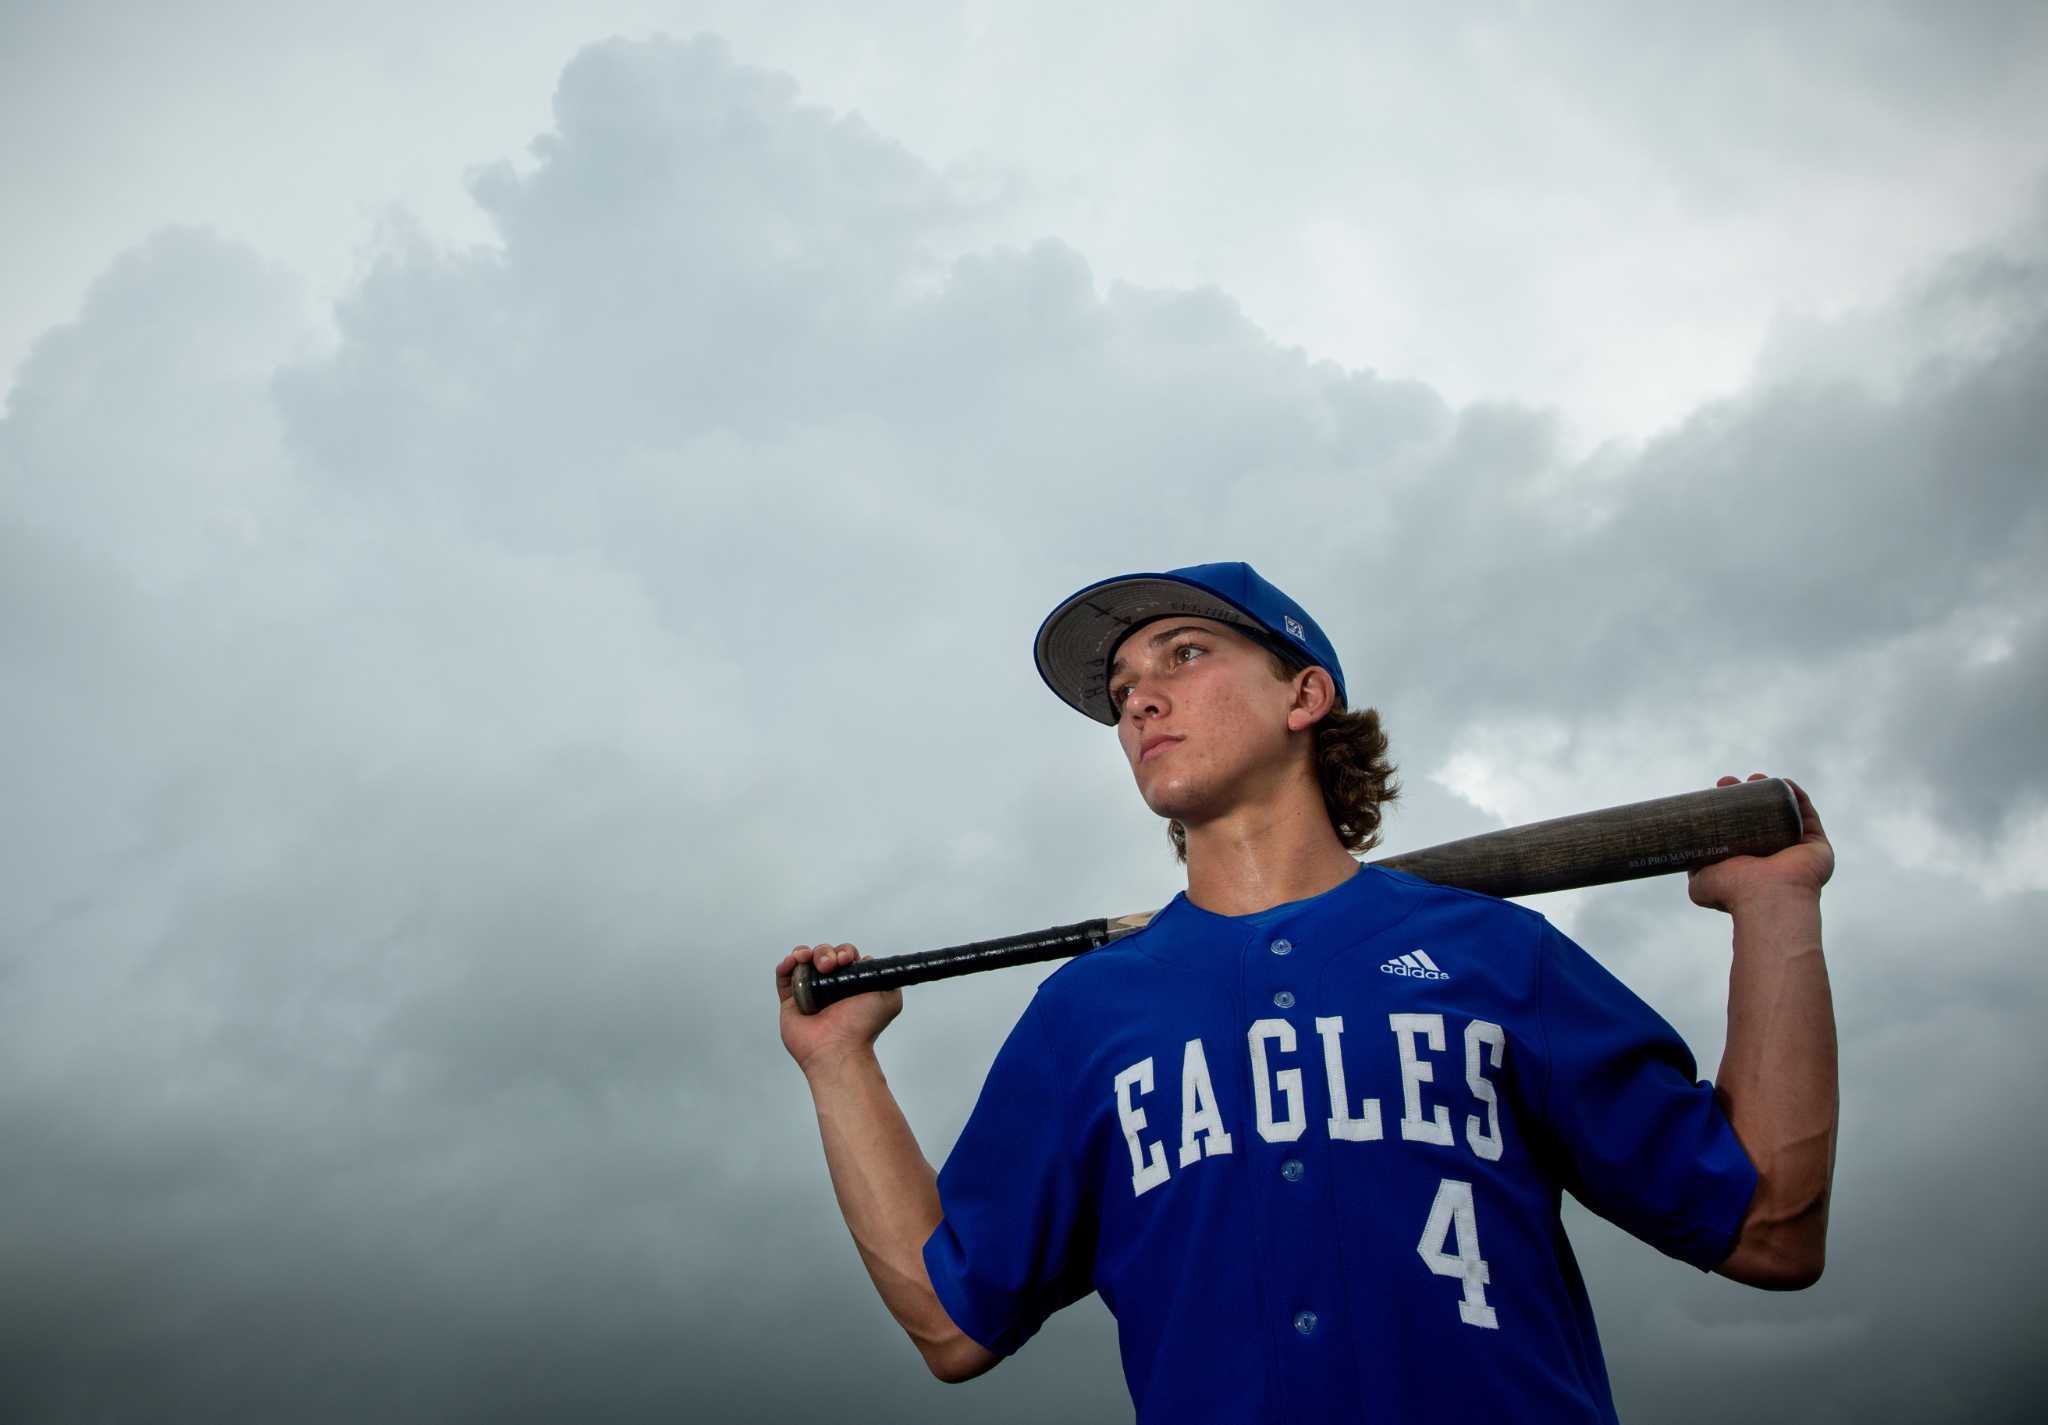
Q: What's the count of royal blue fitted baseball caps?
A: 1